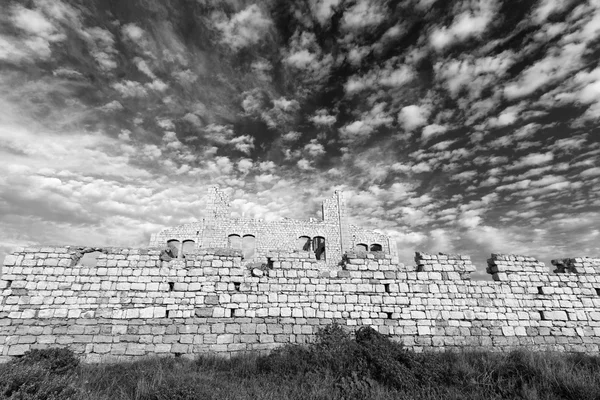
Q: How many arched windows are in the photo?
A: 8